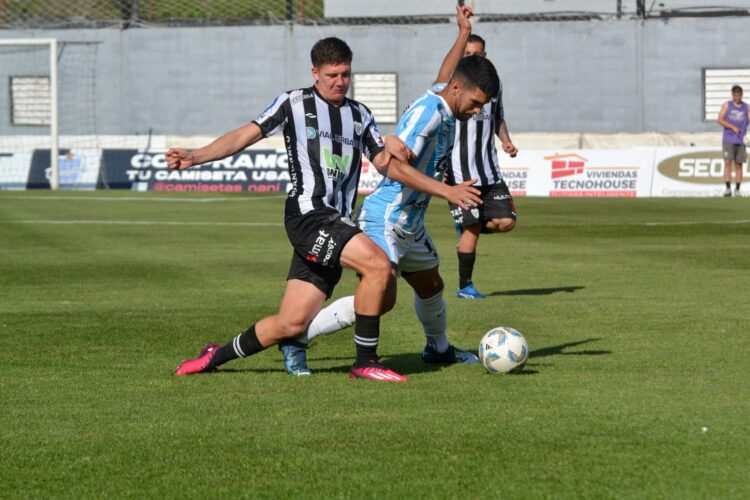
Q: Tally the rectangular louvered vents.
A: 3